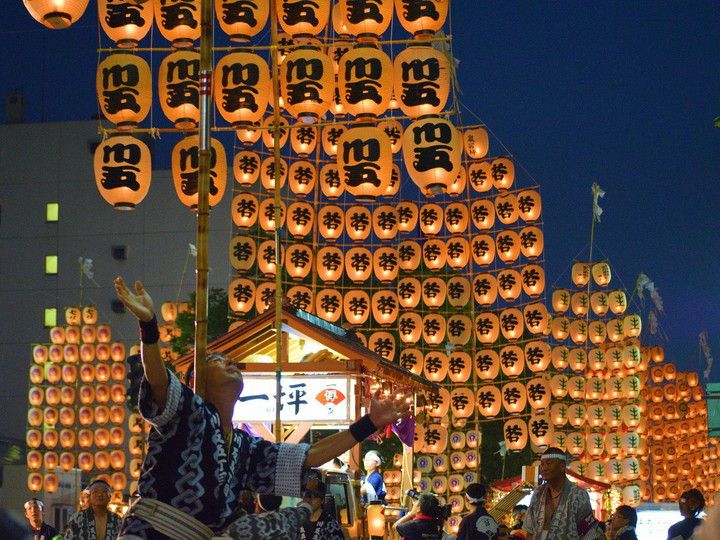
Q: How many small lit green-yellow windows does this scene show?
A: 3